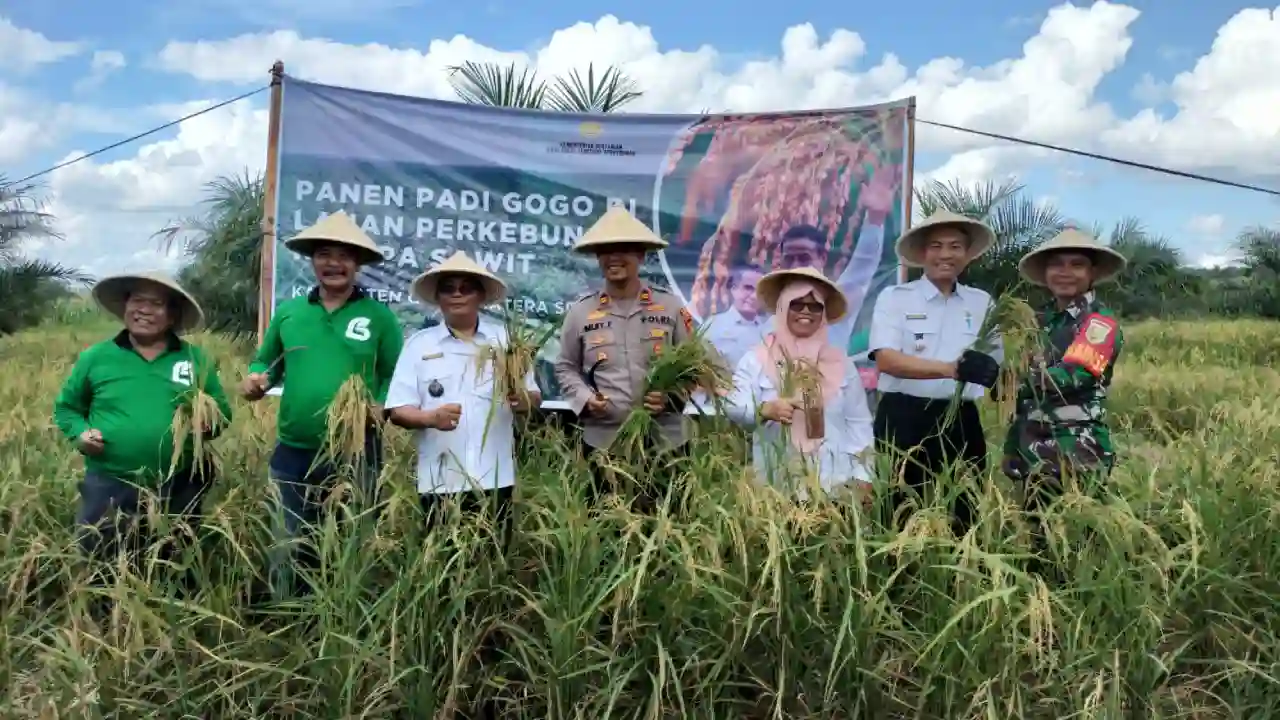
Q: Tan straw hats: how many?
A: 7